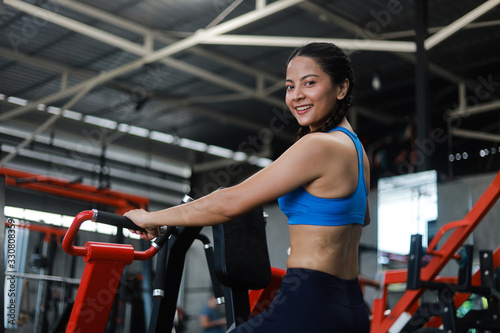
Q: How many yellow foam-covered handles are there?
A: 0